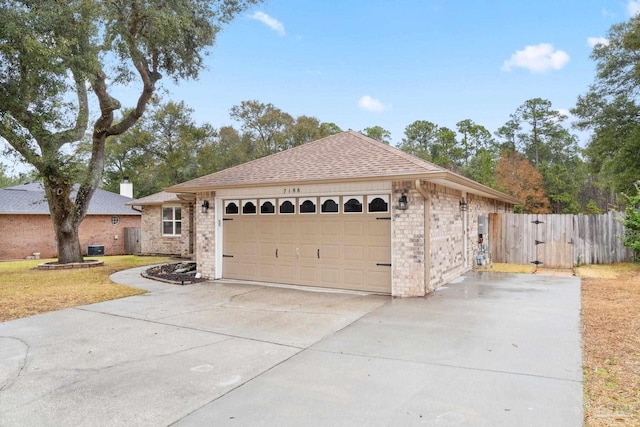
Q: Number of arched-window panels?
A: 8